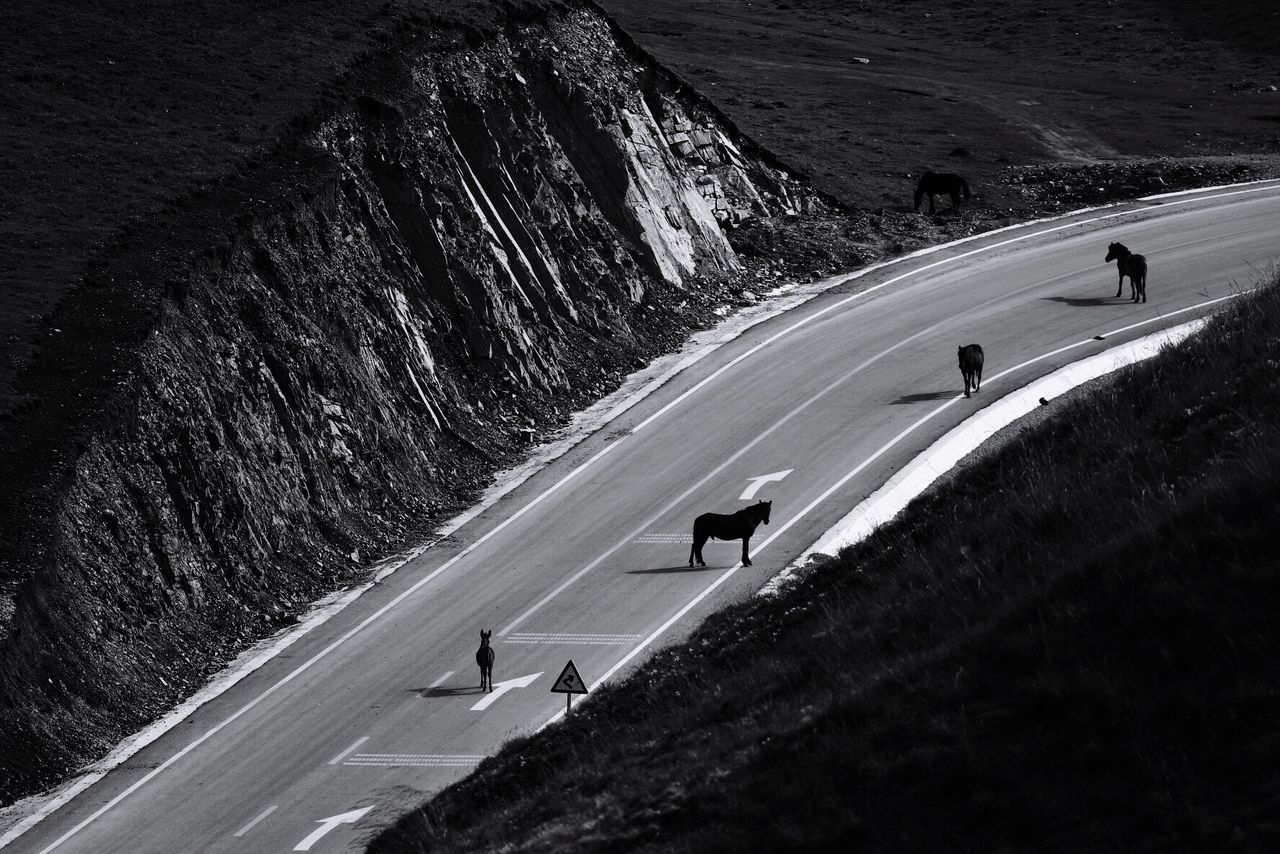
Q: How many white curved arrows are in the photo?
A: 3